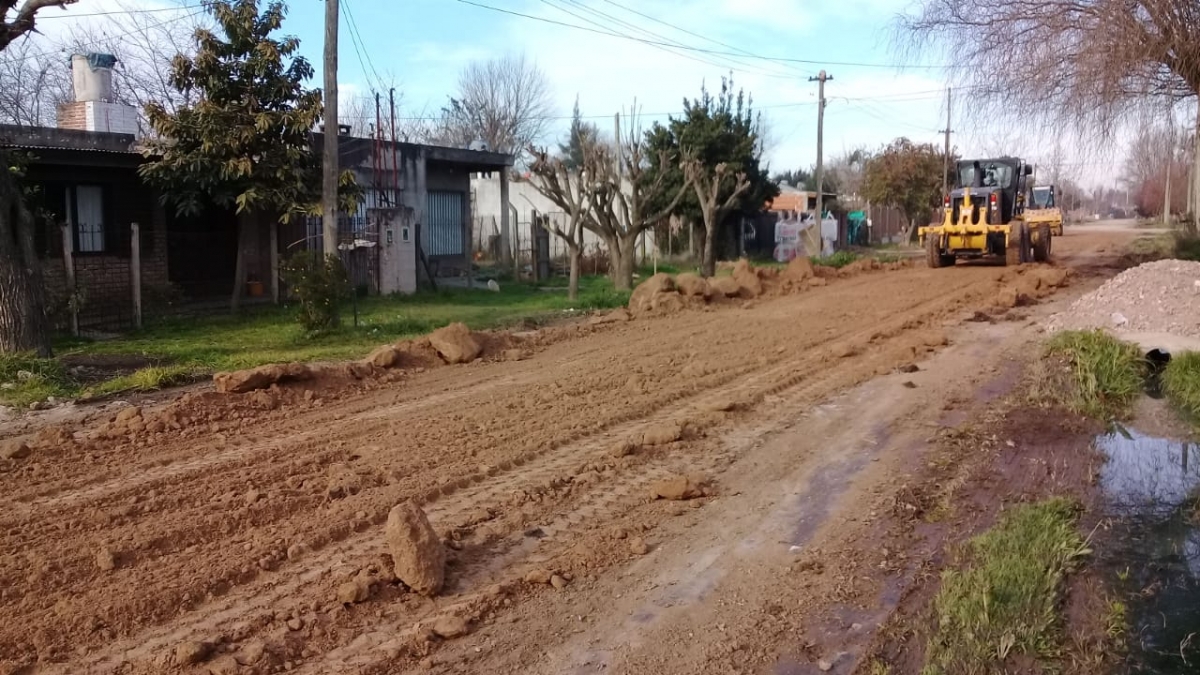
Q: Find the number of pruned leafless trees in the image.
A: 3